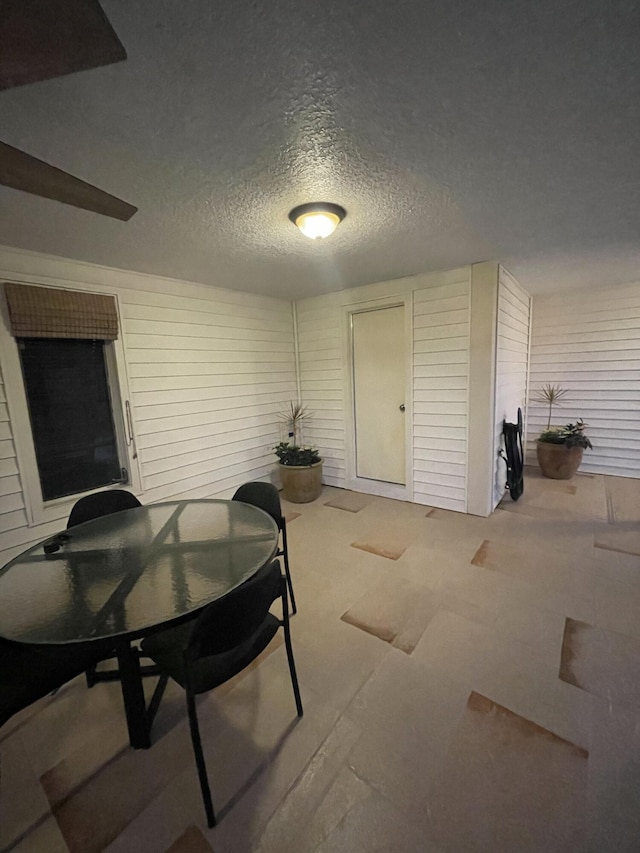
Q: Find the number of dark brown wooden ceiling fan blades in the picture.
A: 2